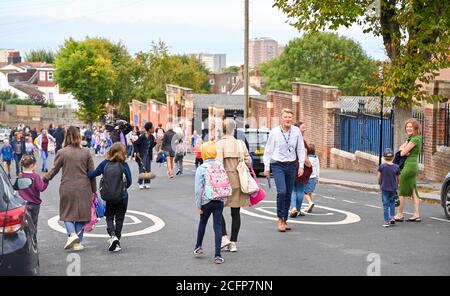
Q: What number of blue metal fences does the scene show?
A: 1